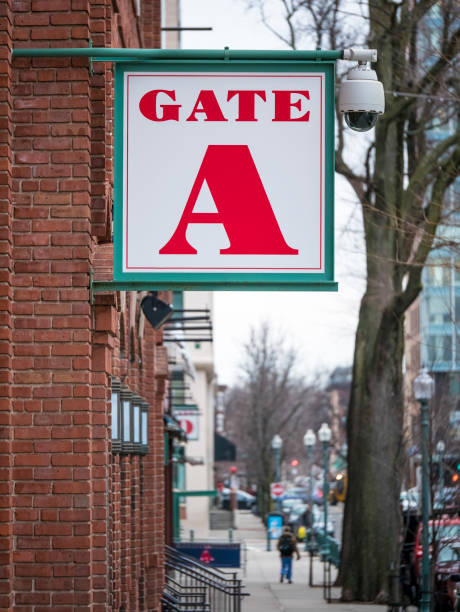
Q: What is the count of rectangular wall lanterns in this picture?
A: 4